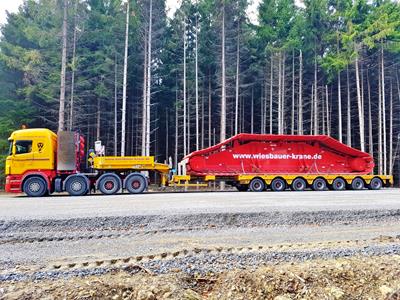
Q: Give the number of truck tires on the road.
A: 11